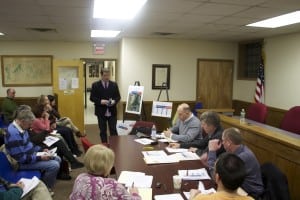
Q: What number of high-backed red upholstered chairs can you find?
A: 2